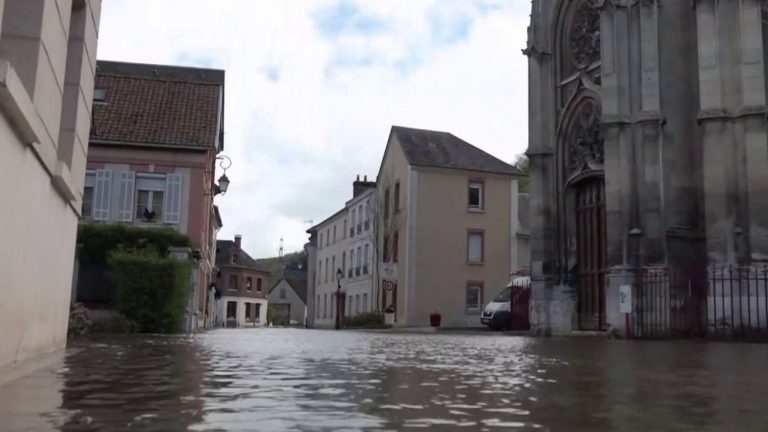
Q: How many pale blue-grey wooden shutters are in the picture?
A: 3